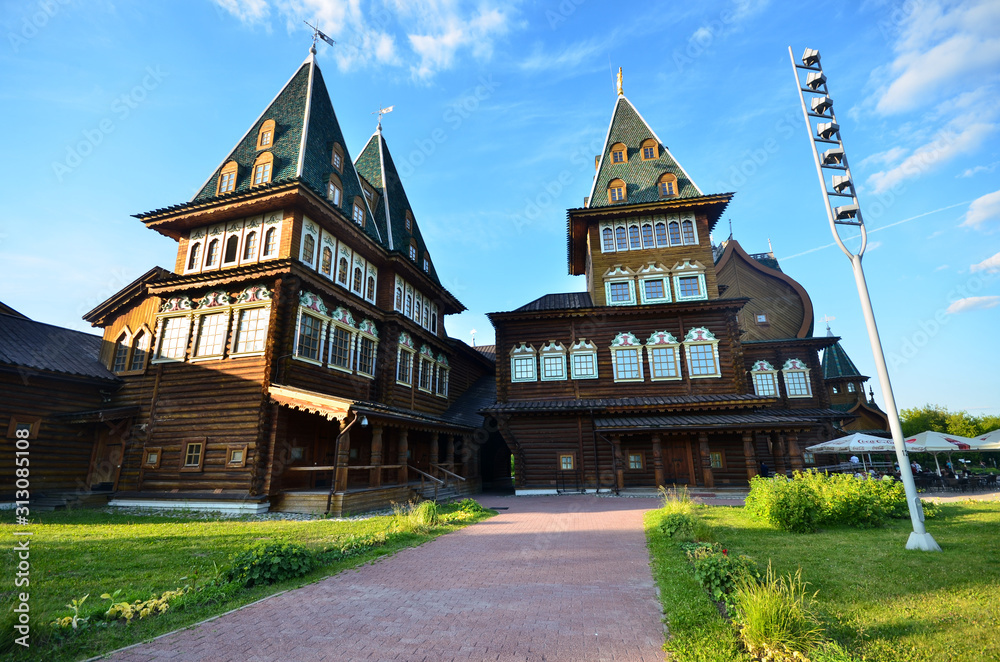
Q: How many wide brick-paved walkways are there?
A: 1